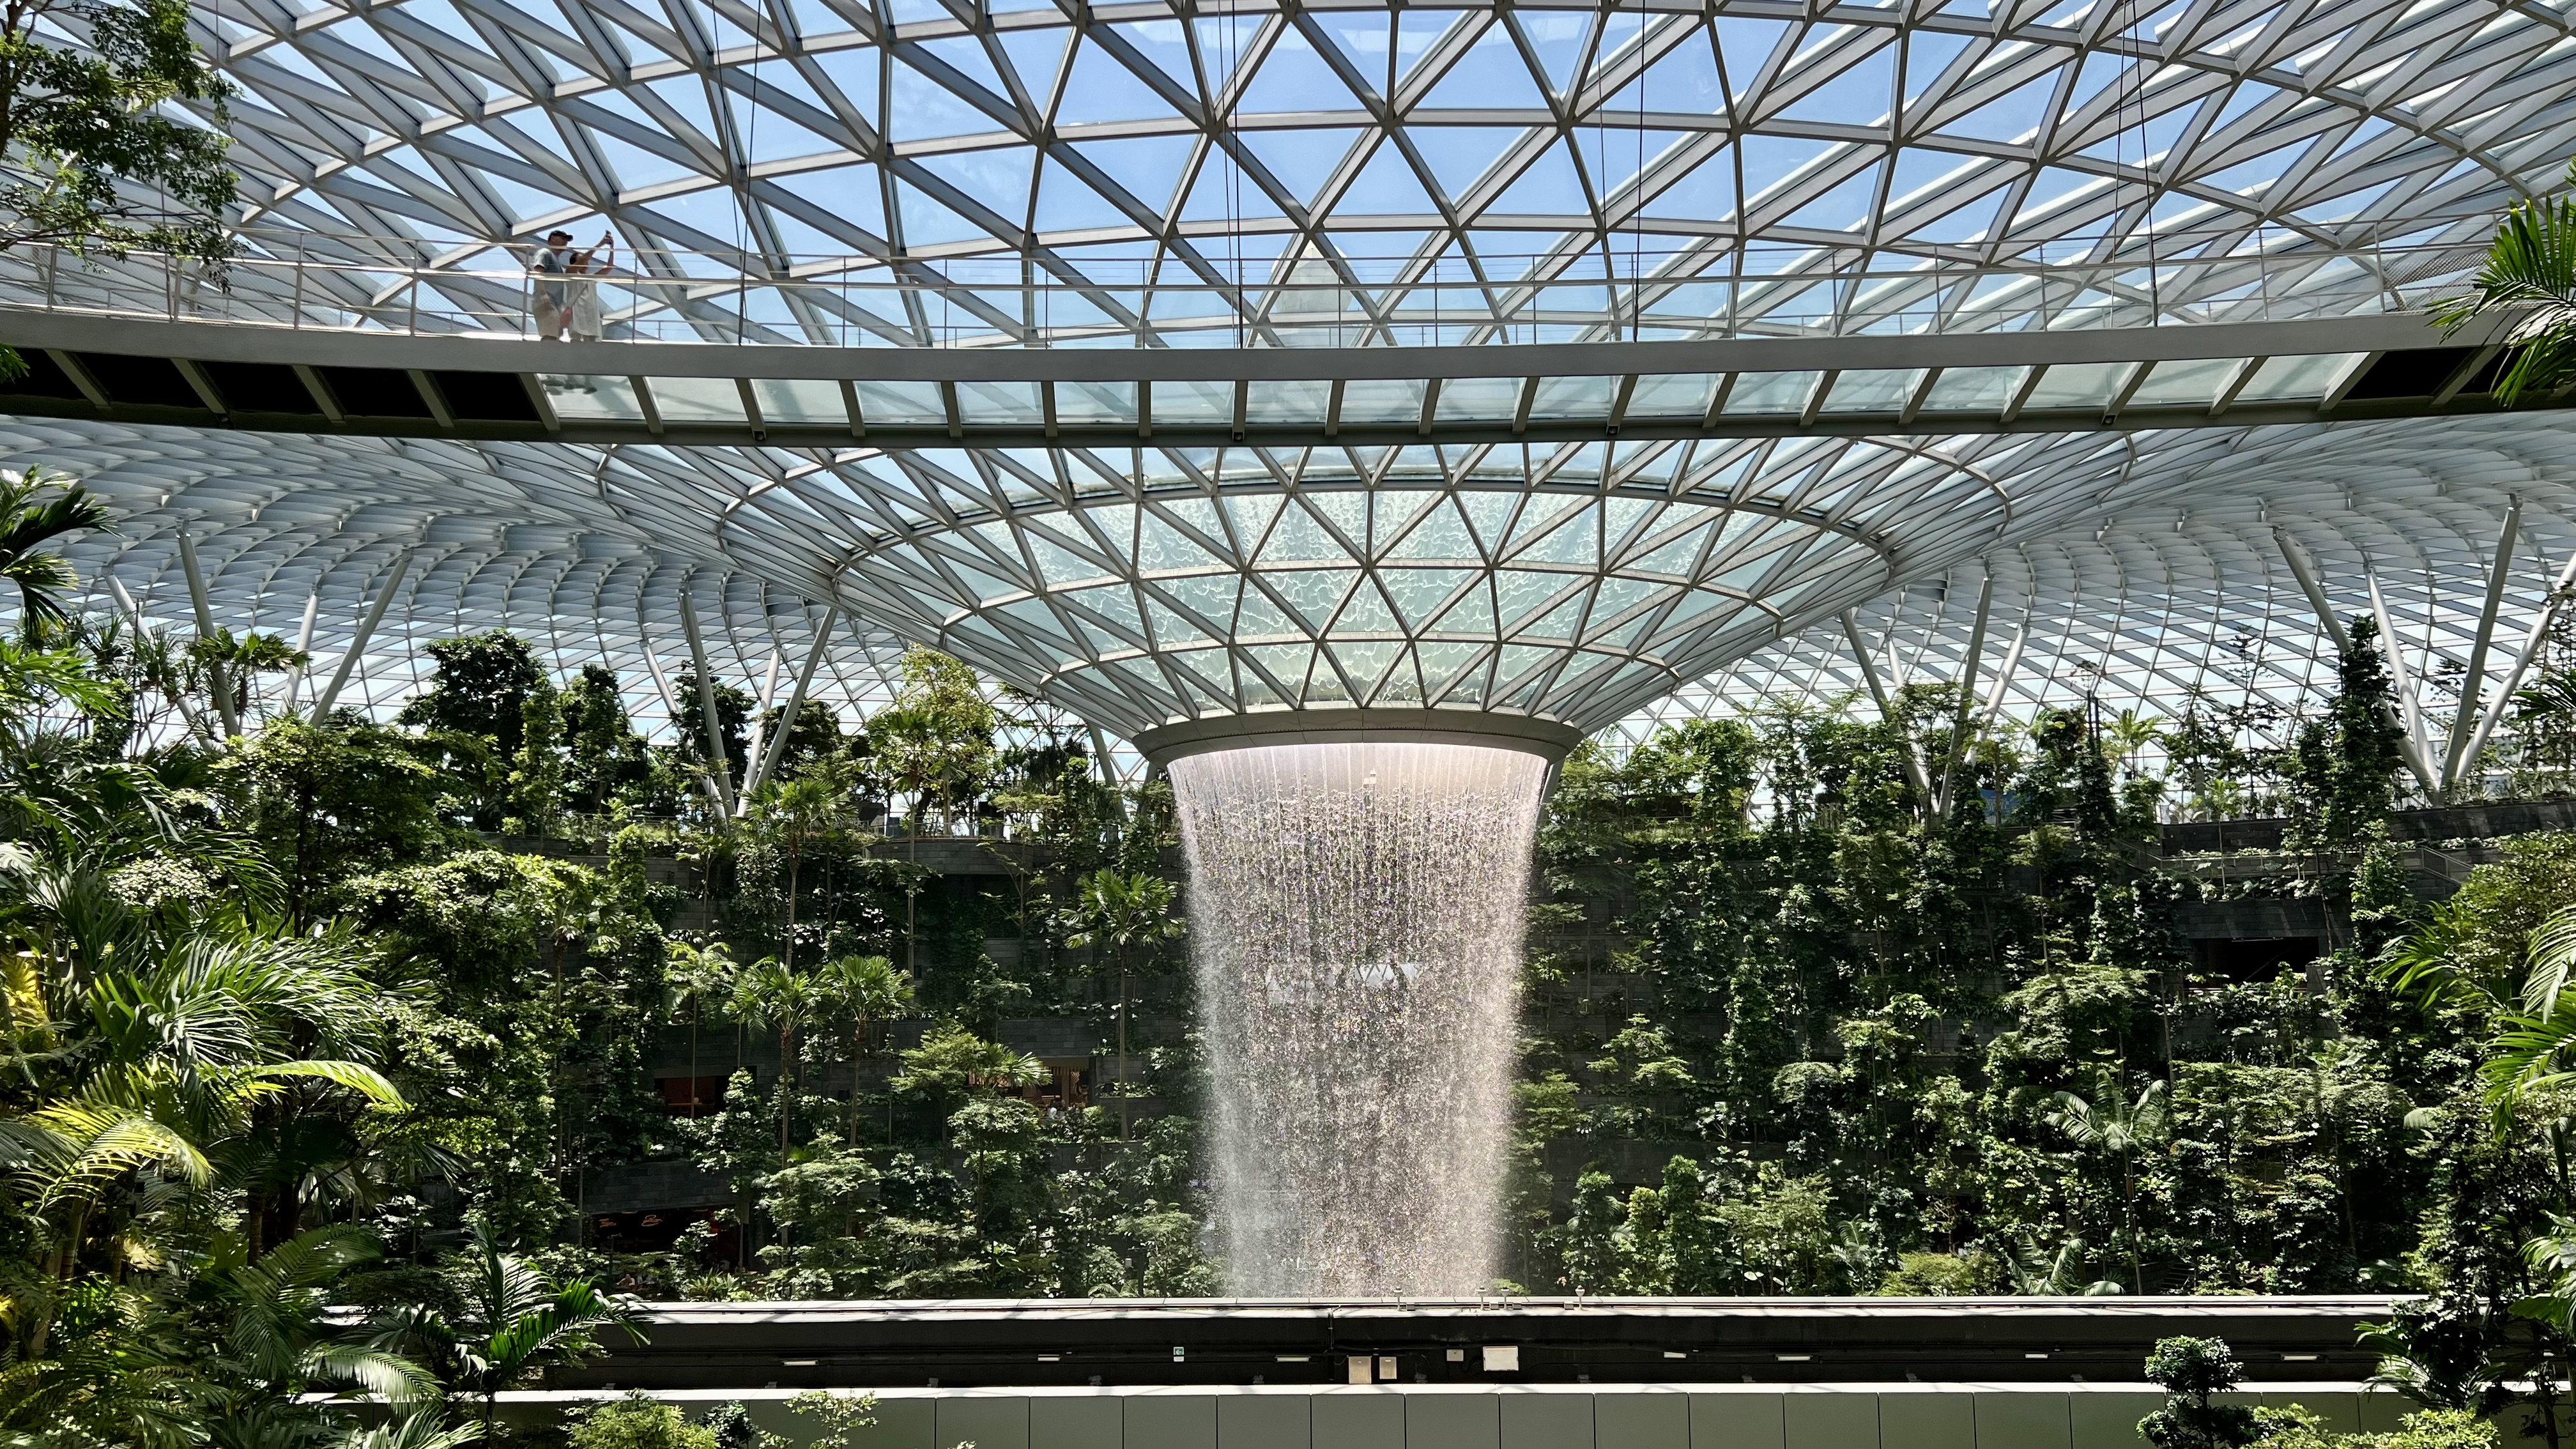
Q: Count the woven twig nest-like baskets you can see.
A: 0